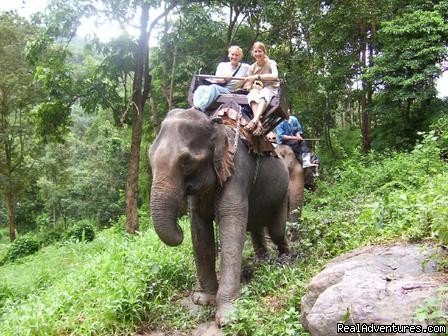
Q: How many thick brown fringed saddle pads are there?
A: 1